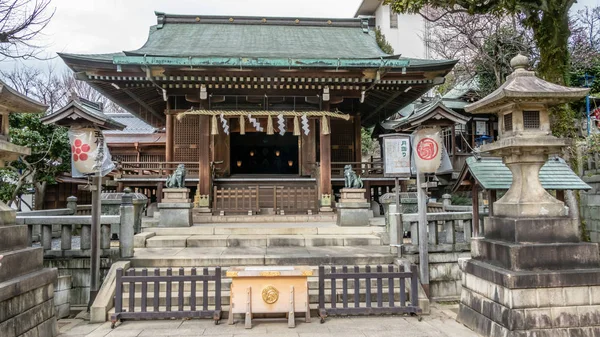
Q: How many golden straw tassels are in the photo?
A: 5